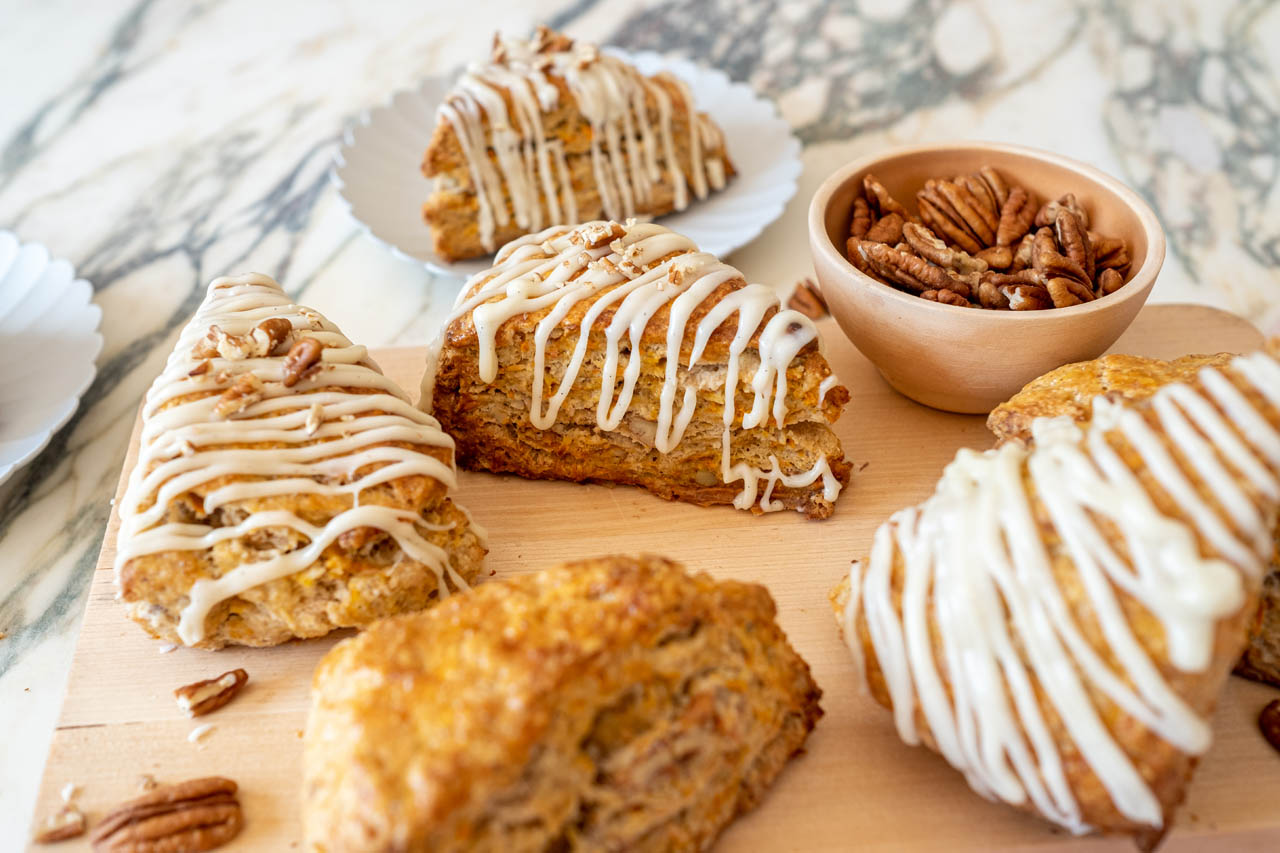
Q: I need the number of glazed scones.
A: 4